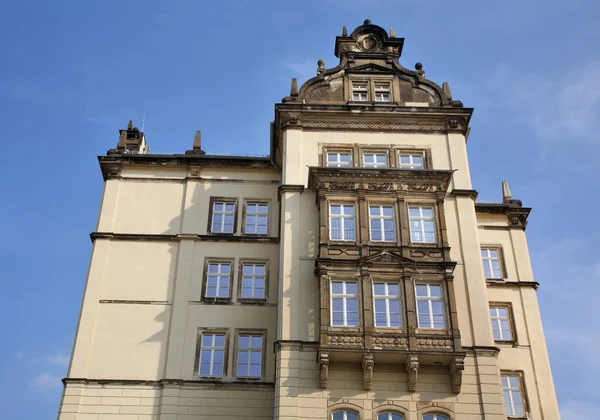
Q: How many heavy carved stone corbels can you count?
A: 4